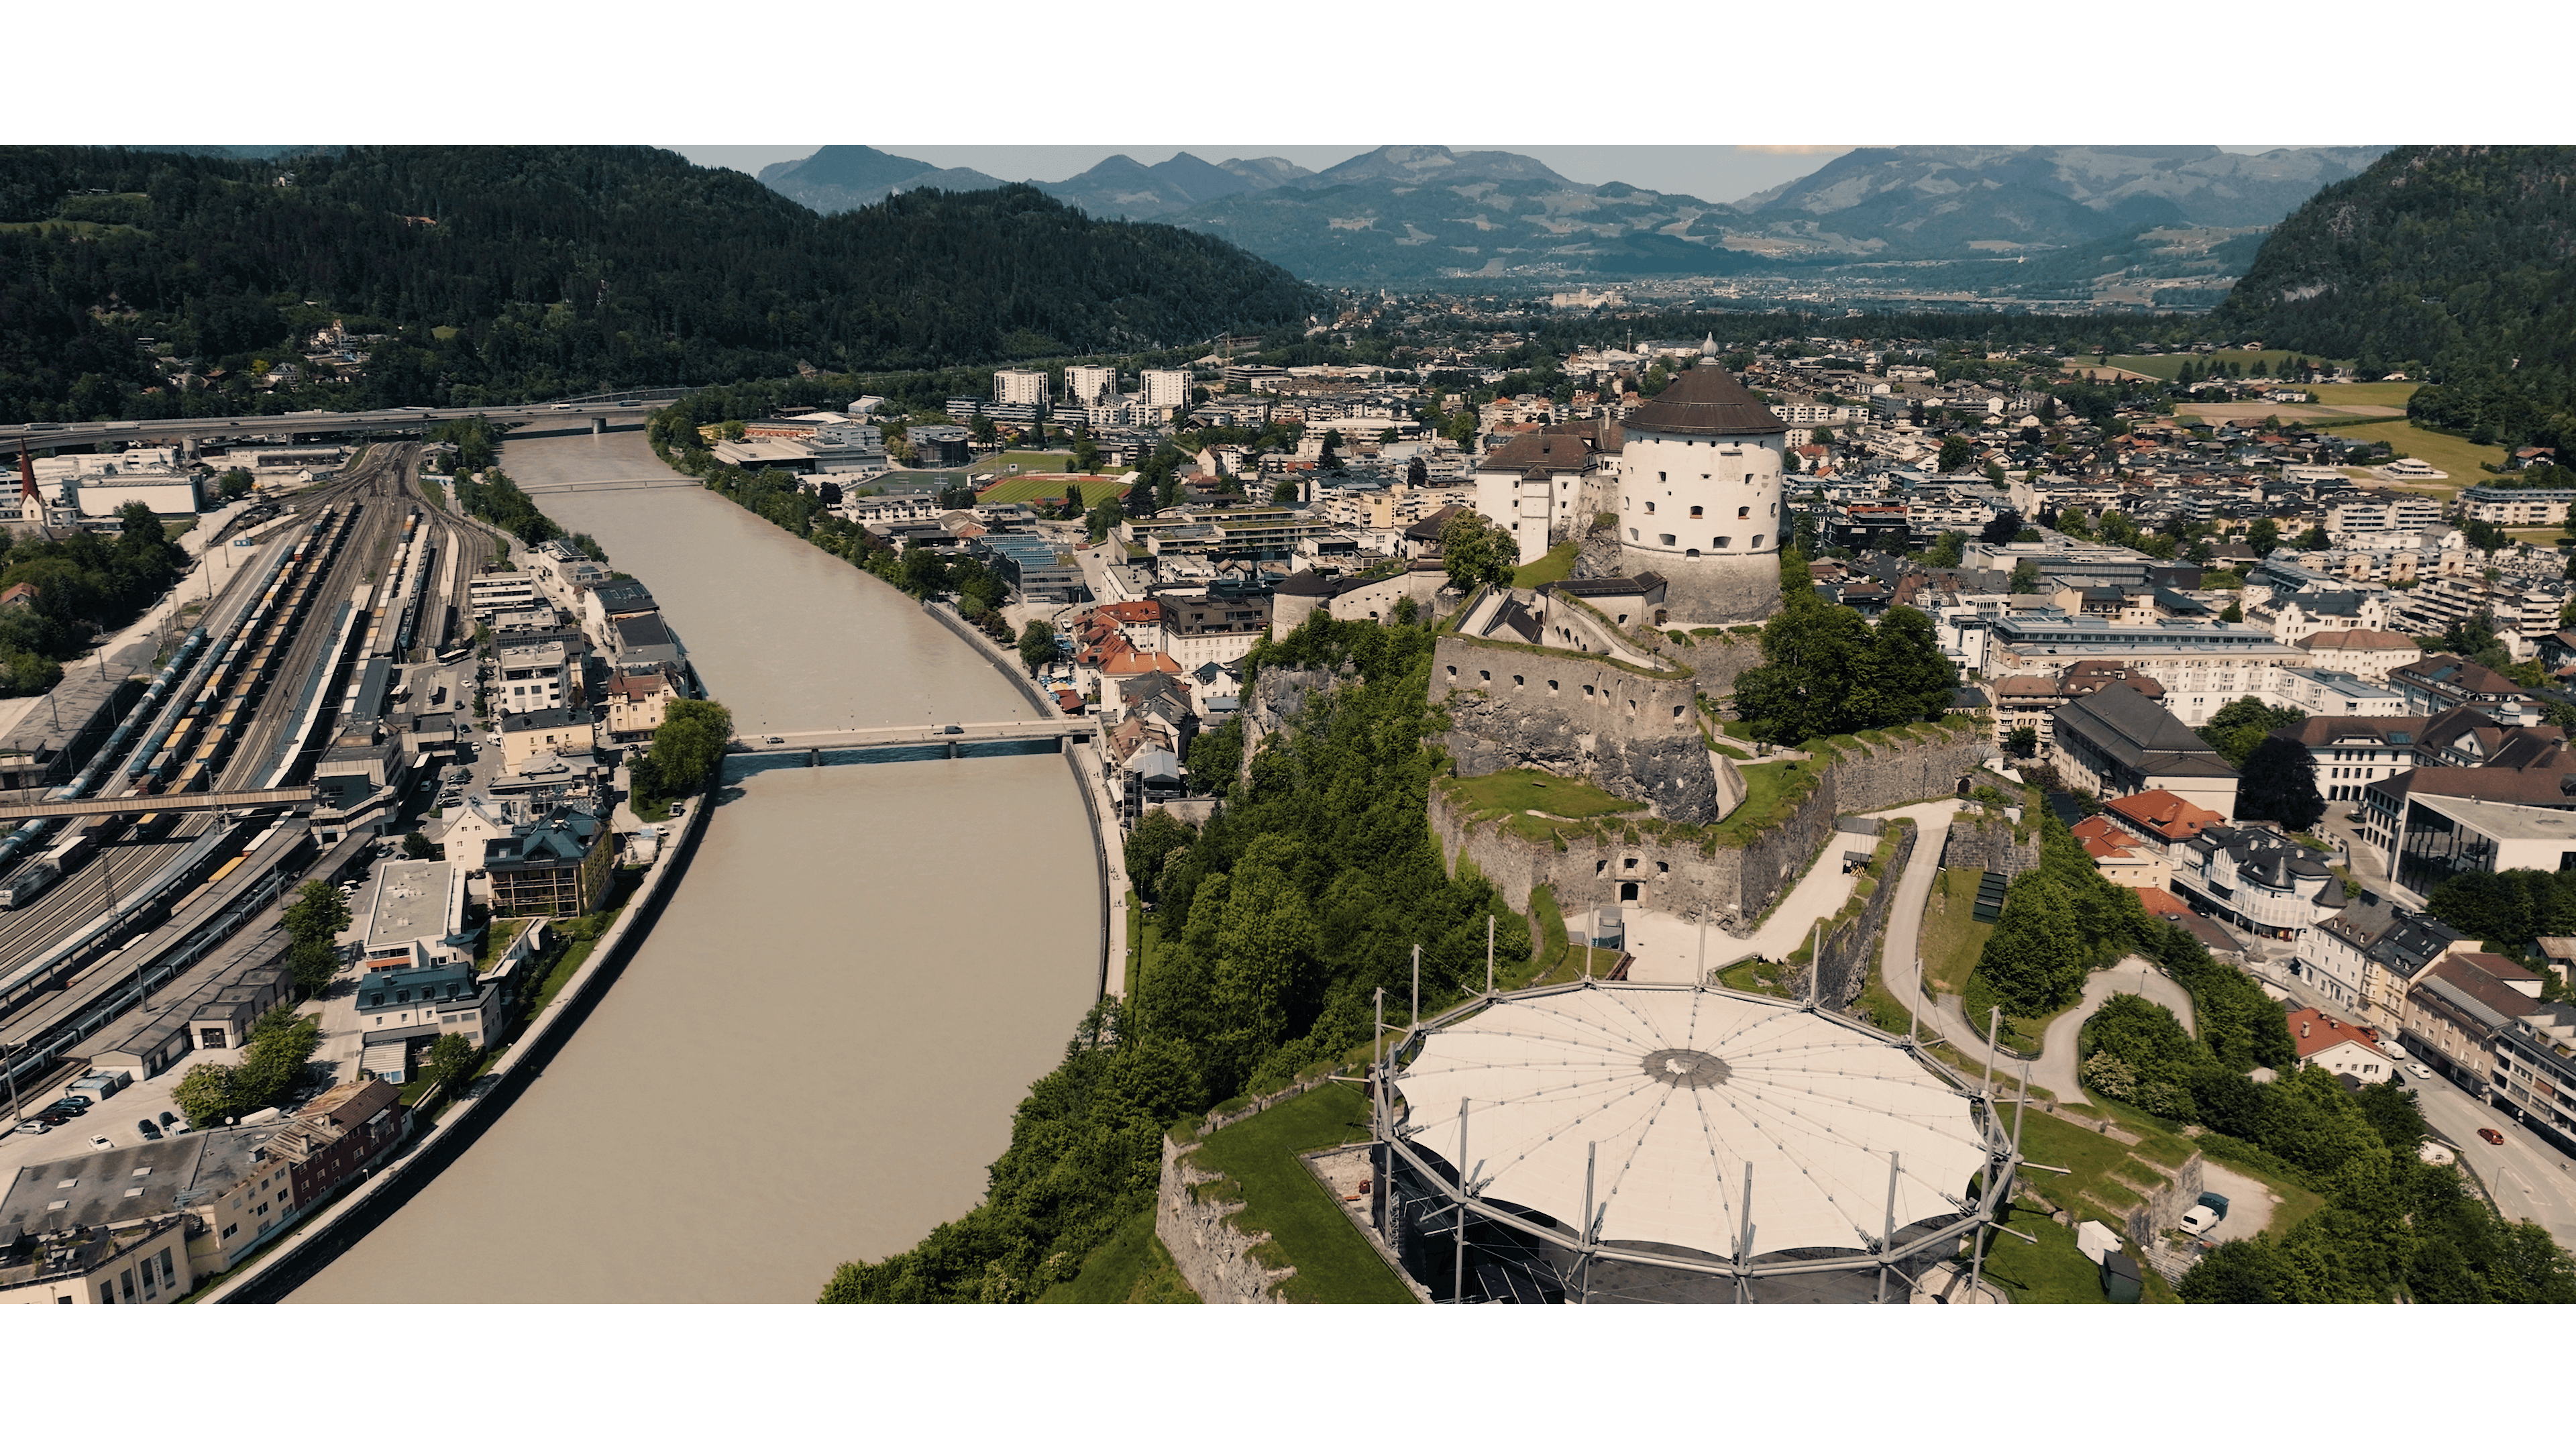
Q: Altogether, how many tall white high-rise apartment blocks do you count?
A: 3